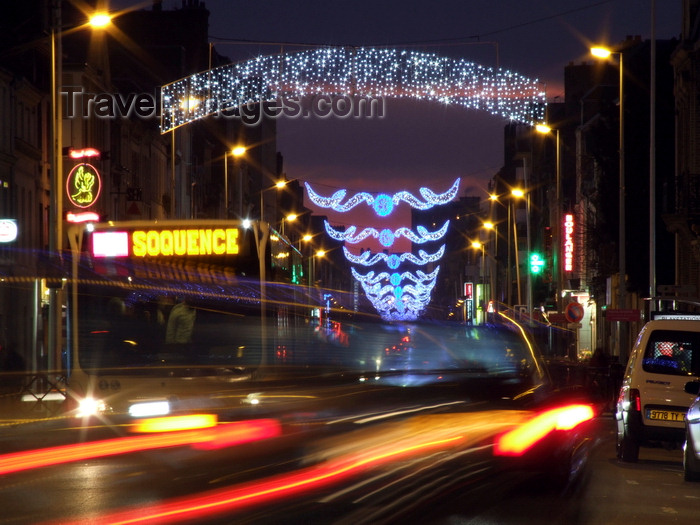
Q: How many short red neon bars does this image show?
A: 2